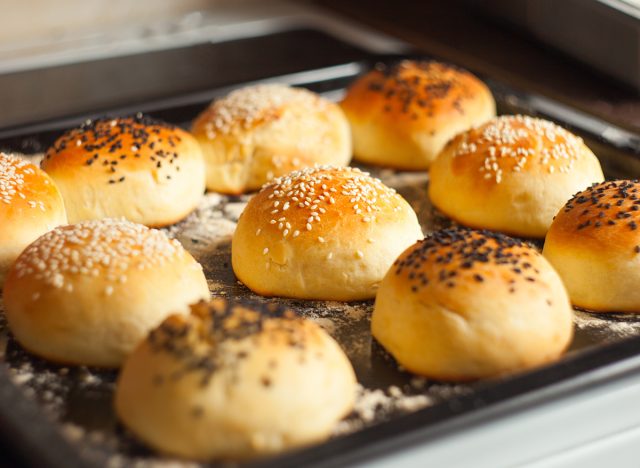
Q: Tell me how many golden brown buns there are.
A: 10